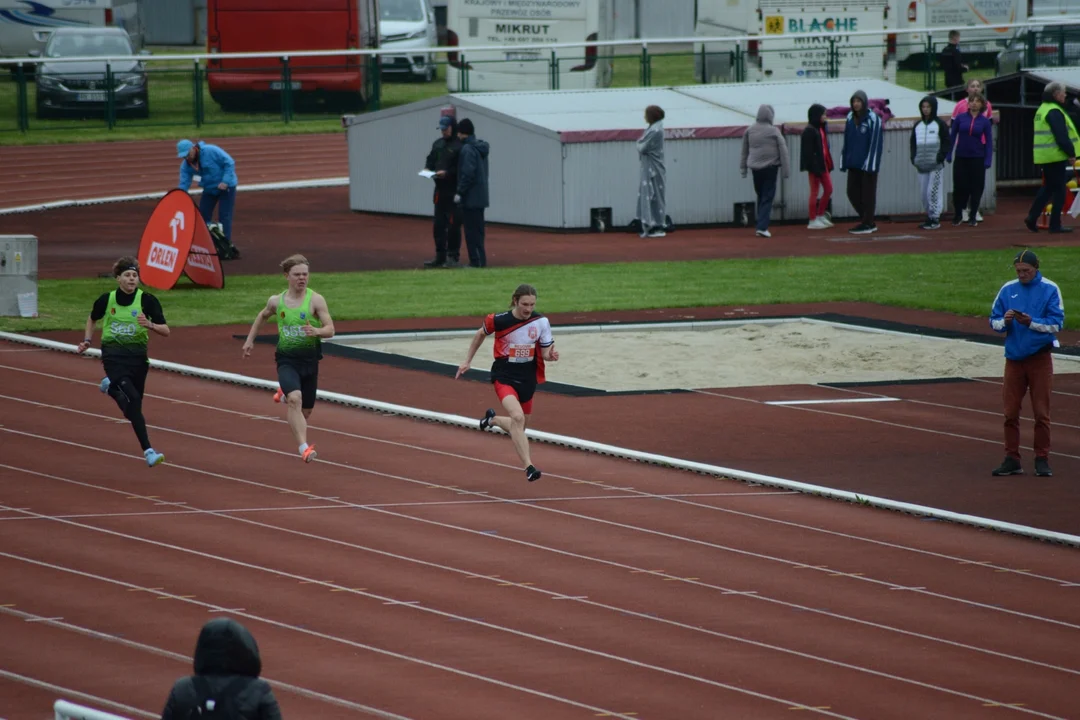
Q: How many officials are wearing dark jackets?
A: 2